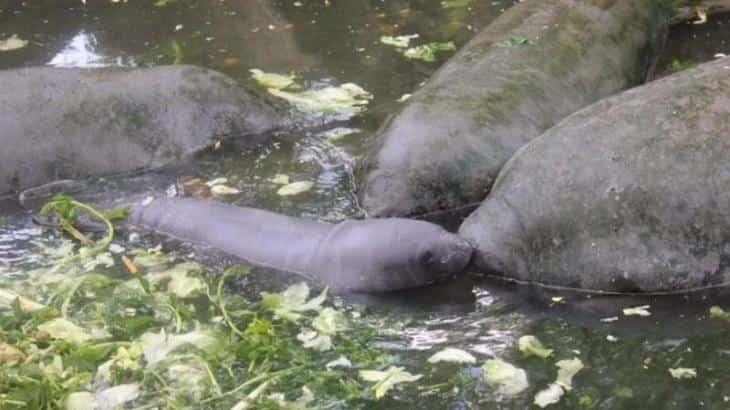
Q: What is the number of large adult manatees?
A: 3